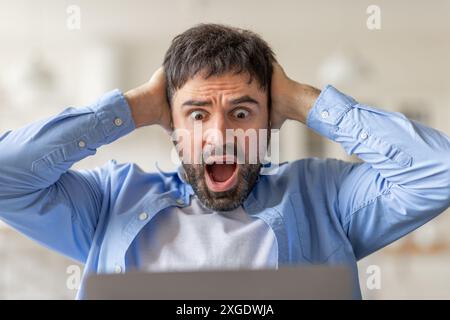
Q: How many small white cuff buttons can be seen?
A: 4